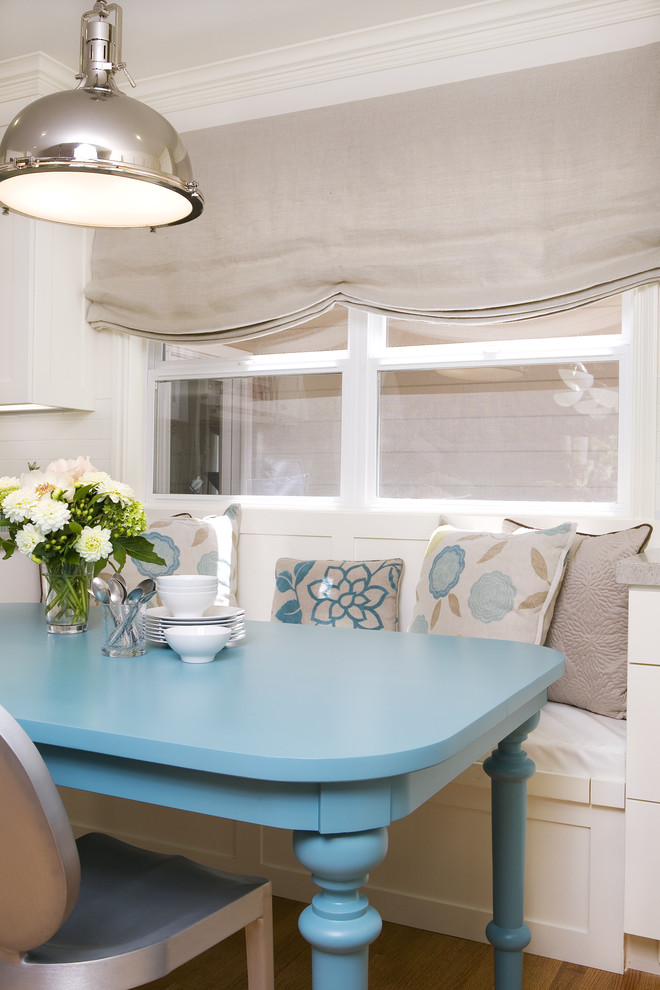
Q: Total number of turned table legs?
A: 2